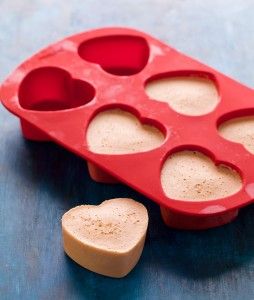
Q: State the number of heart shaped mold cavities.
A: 6